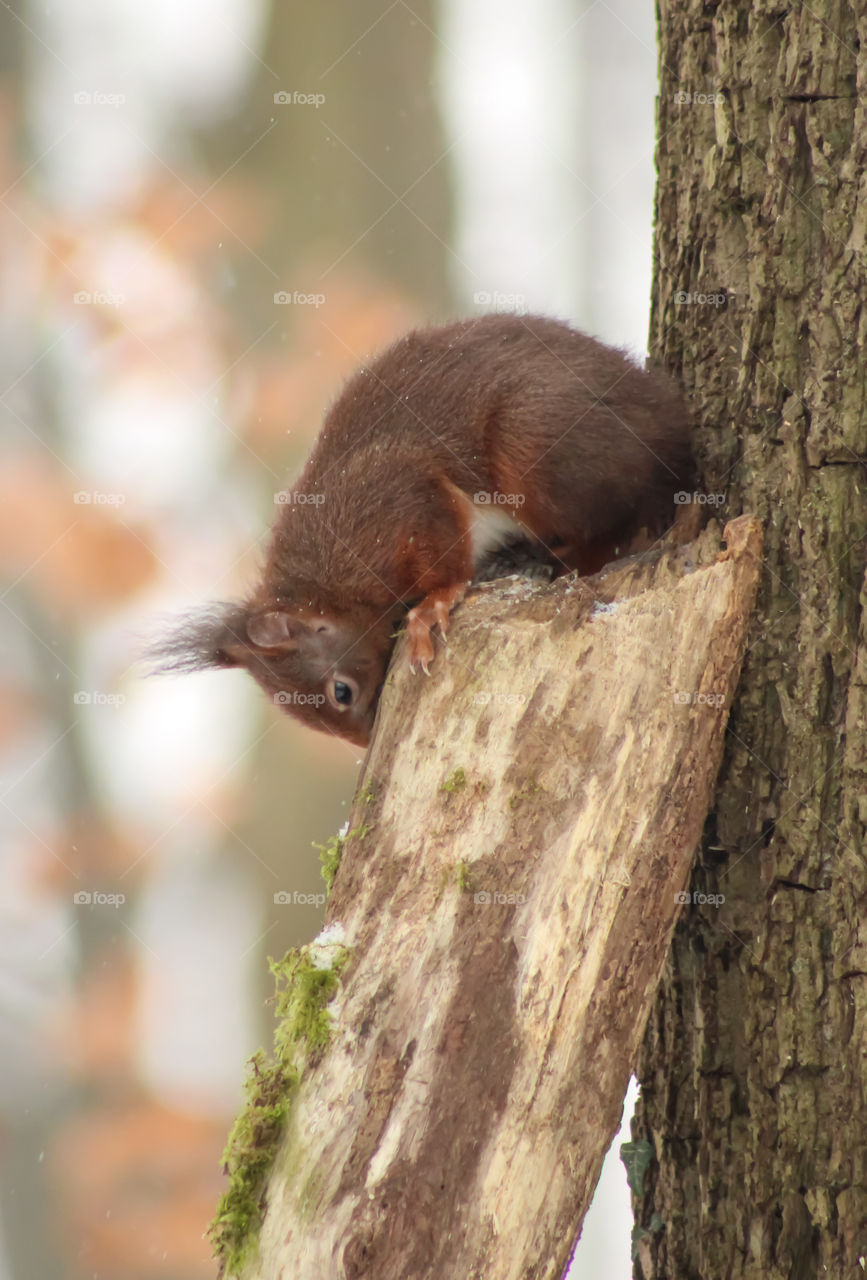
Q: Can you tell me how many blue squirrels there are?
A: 0